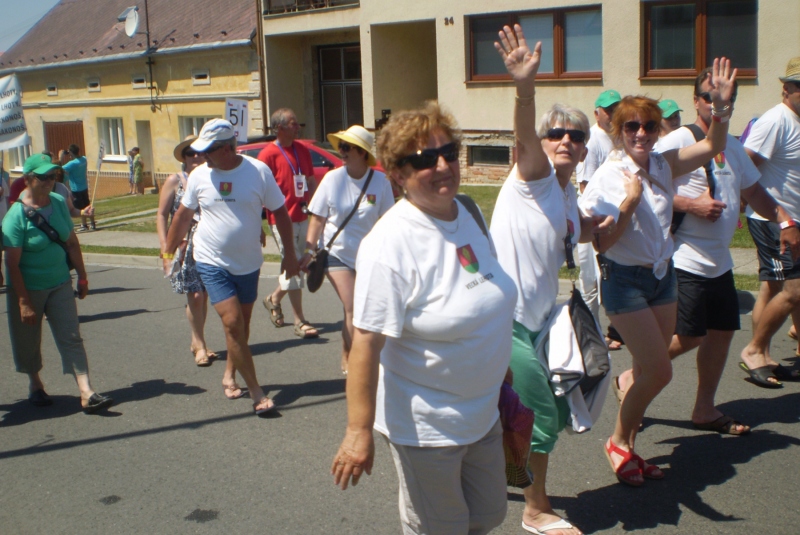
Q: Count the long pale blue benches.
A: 0